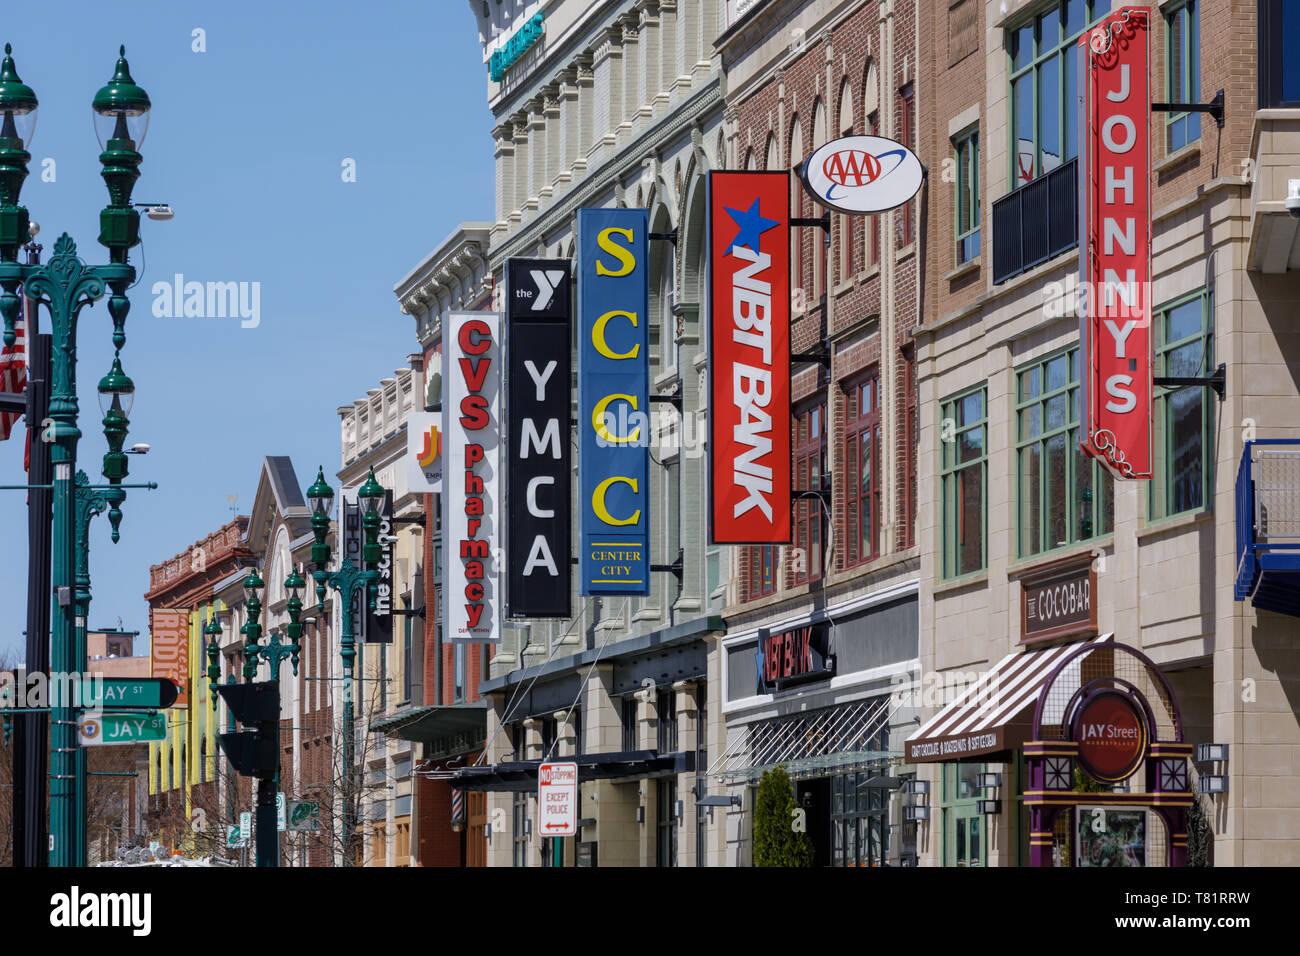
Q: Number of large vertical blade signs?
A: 5